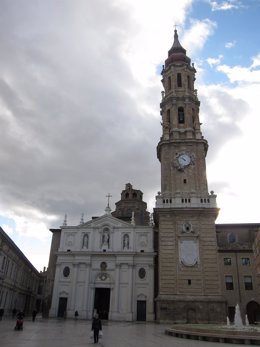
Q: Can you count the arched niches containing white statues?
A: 3